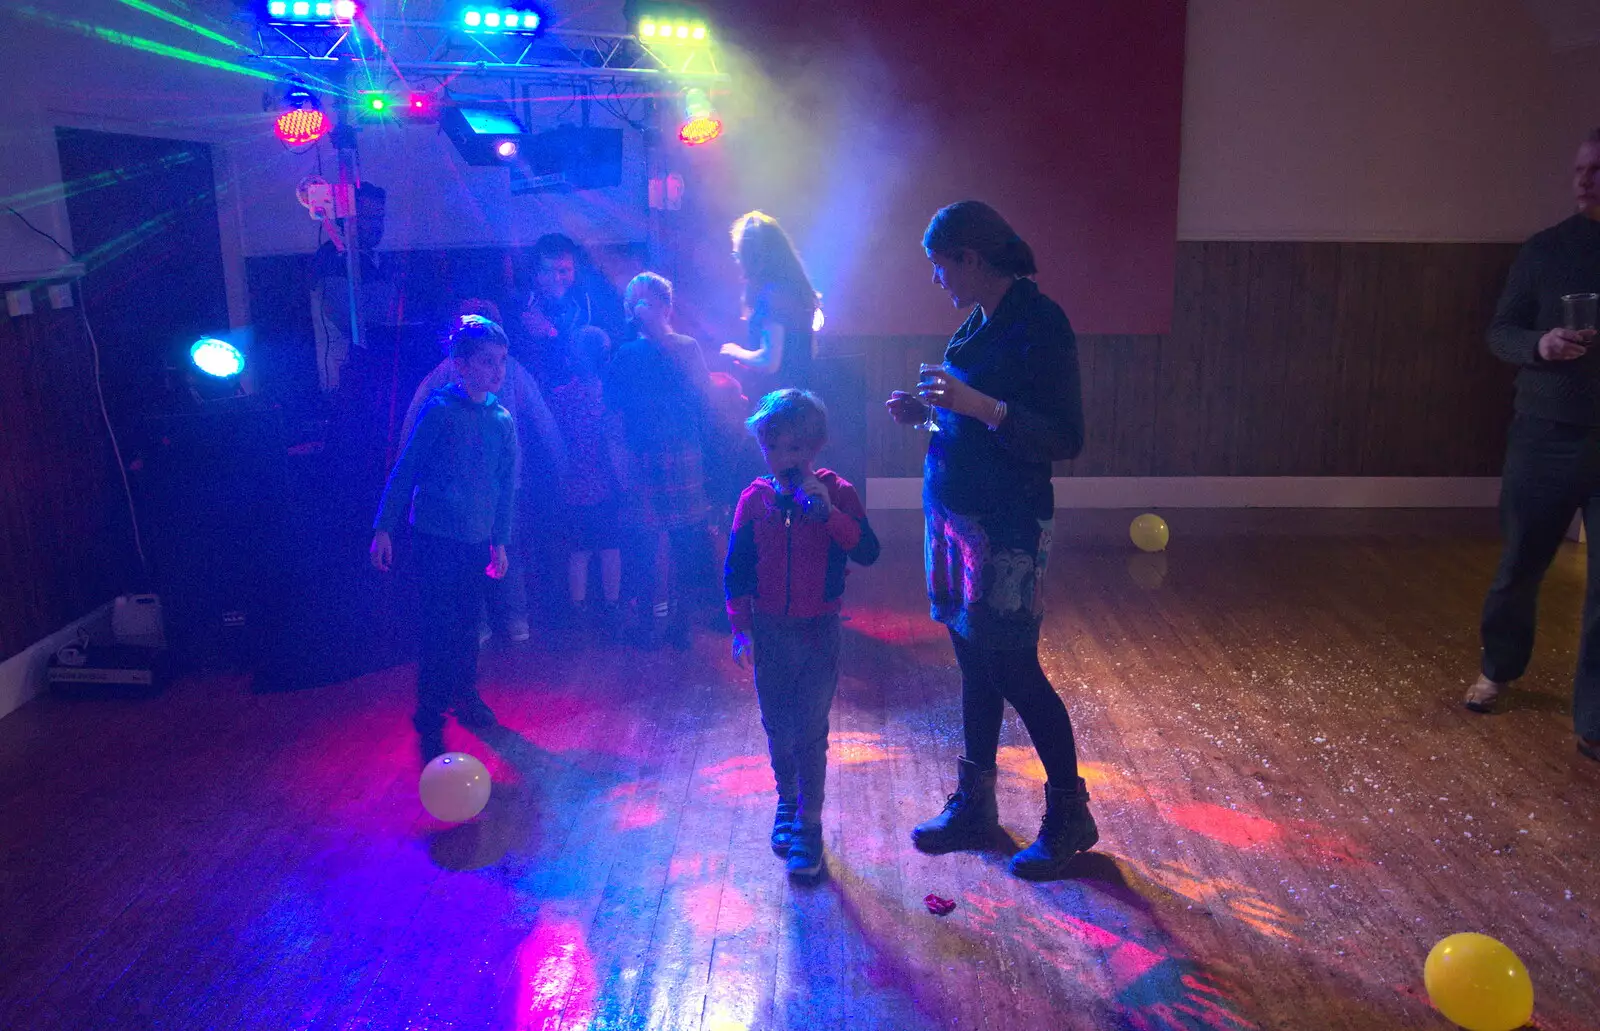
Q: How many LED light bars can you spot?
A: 3